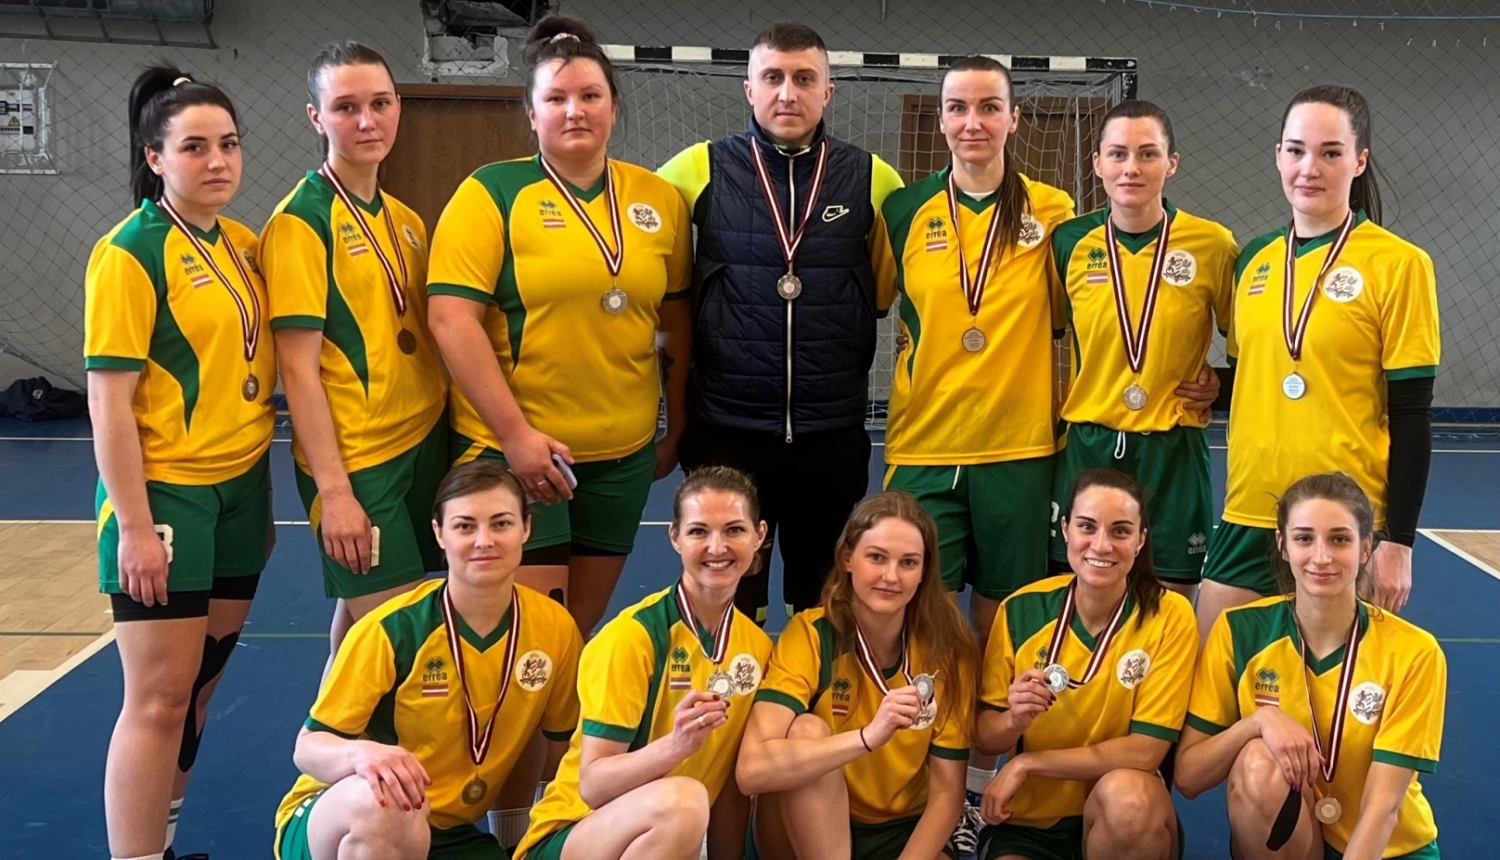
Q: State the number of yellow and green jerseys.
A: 11